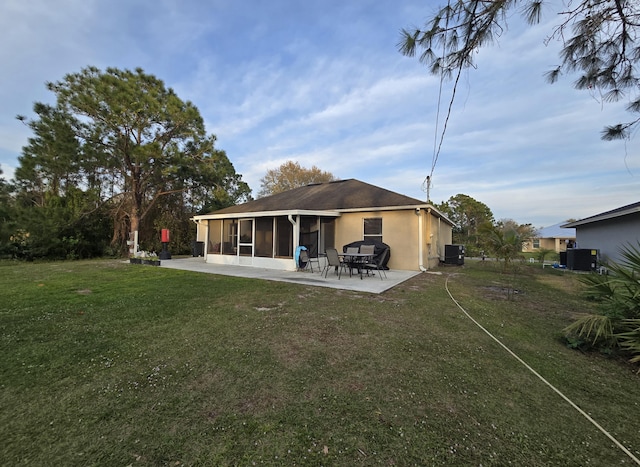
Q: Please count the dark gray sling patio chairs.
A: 5